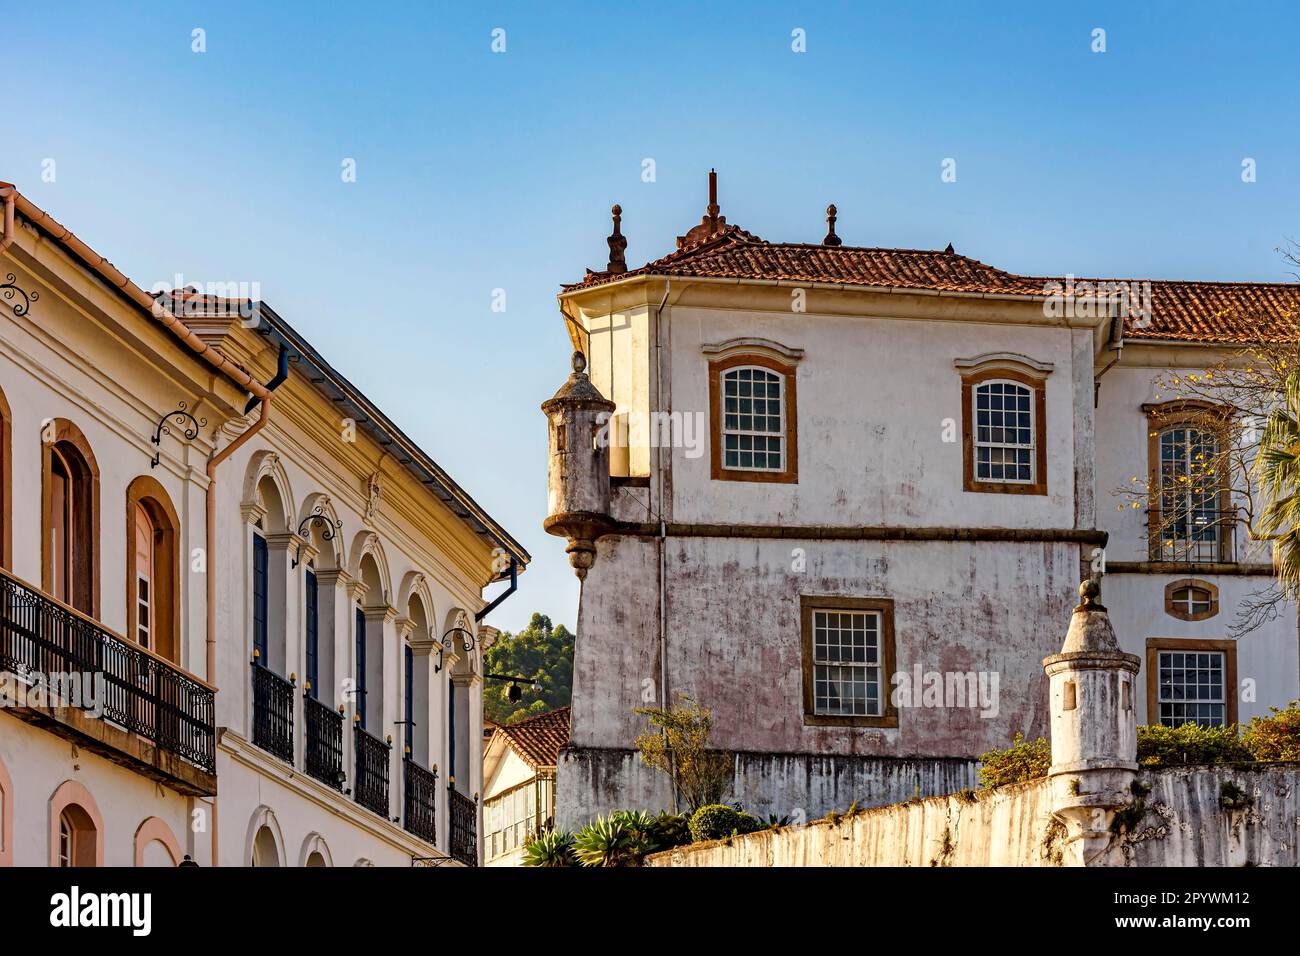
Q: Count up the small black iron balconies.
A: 5